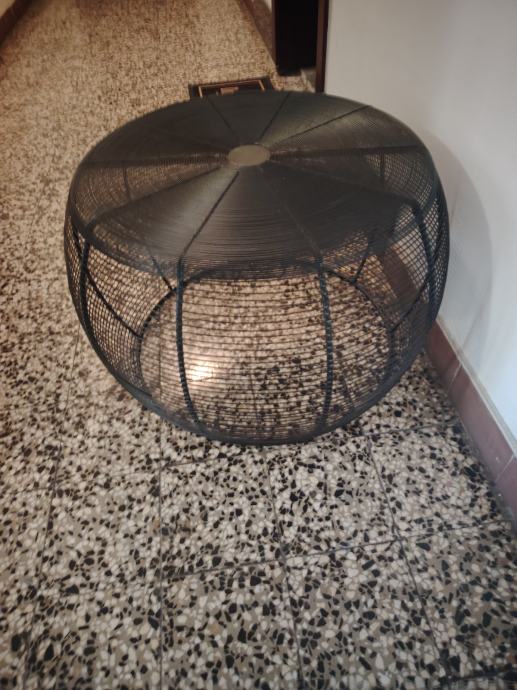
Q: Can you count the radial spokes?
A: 10